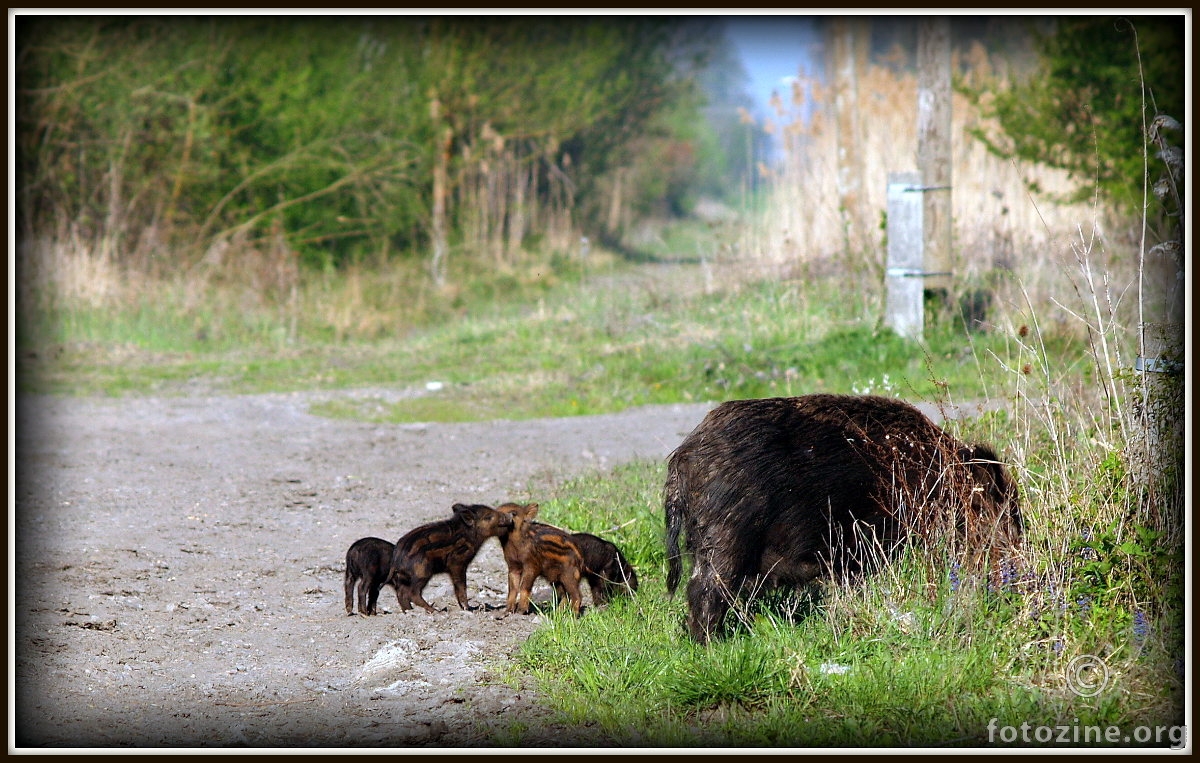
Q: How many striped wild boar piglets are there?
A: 2